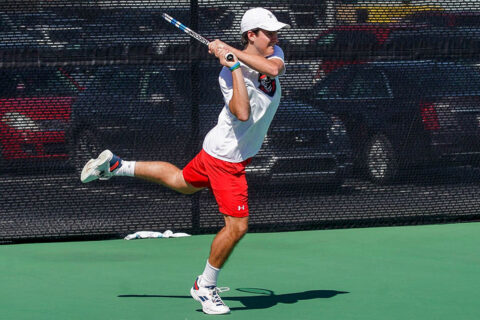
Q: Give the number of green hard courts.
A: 1